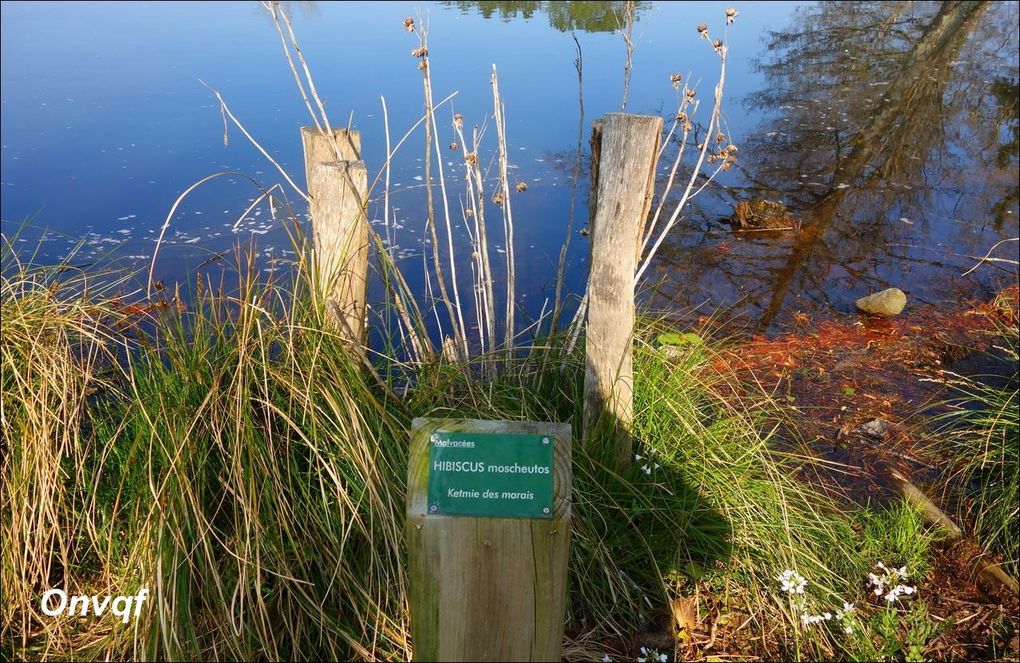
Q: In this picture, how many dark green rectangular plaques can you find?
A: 1